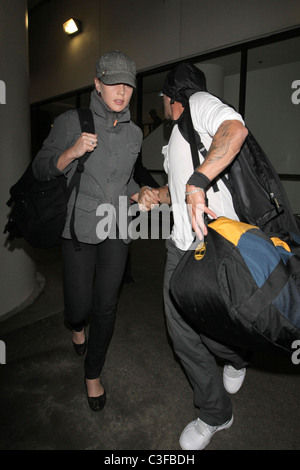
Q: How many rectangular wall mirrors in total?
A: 0